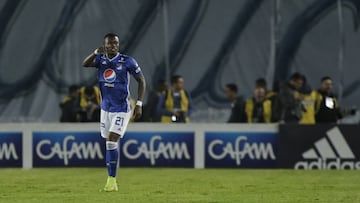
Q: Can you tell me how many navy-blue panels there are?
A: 4